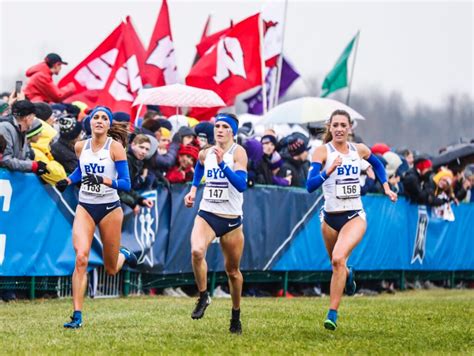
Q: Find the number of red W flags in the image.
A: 4